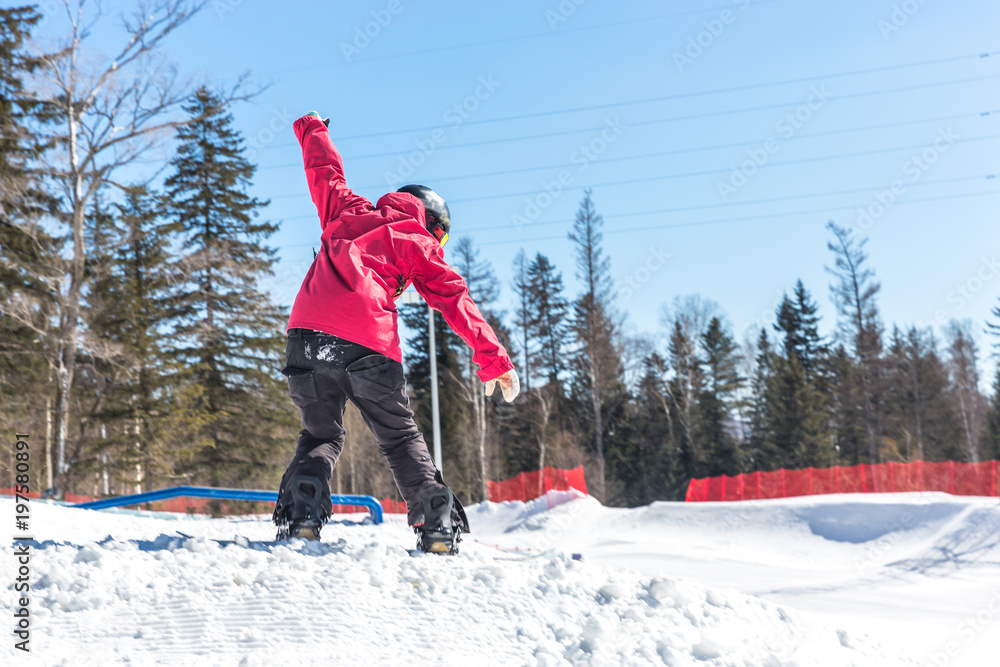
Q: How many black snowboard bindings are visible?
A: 2